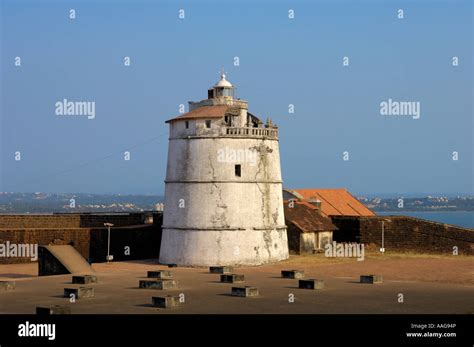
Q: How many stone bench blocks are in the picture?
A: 13